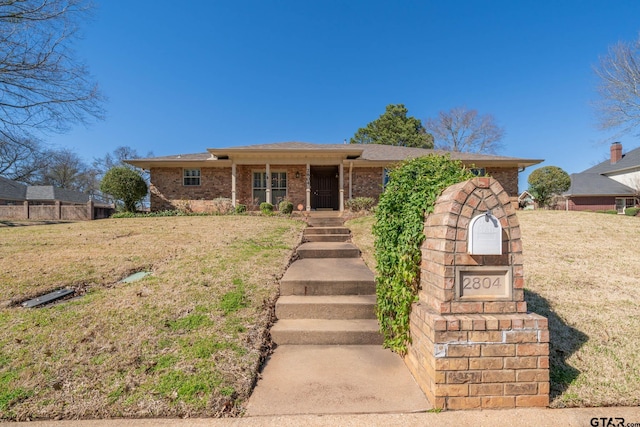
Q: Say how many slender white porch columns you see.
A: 4